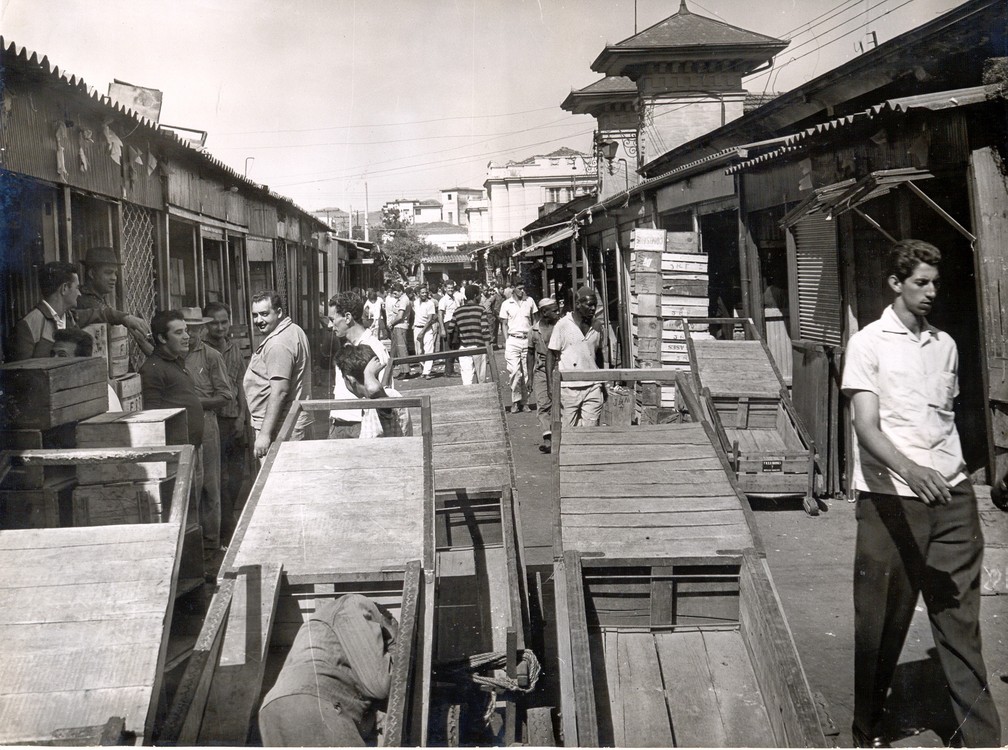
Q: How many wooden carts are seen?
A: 5